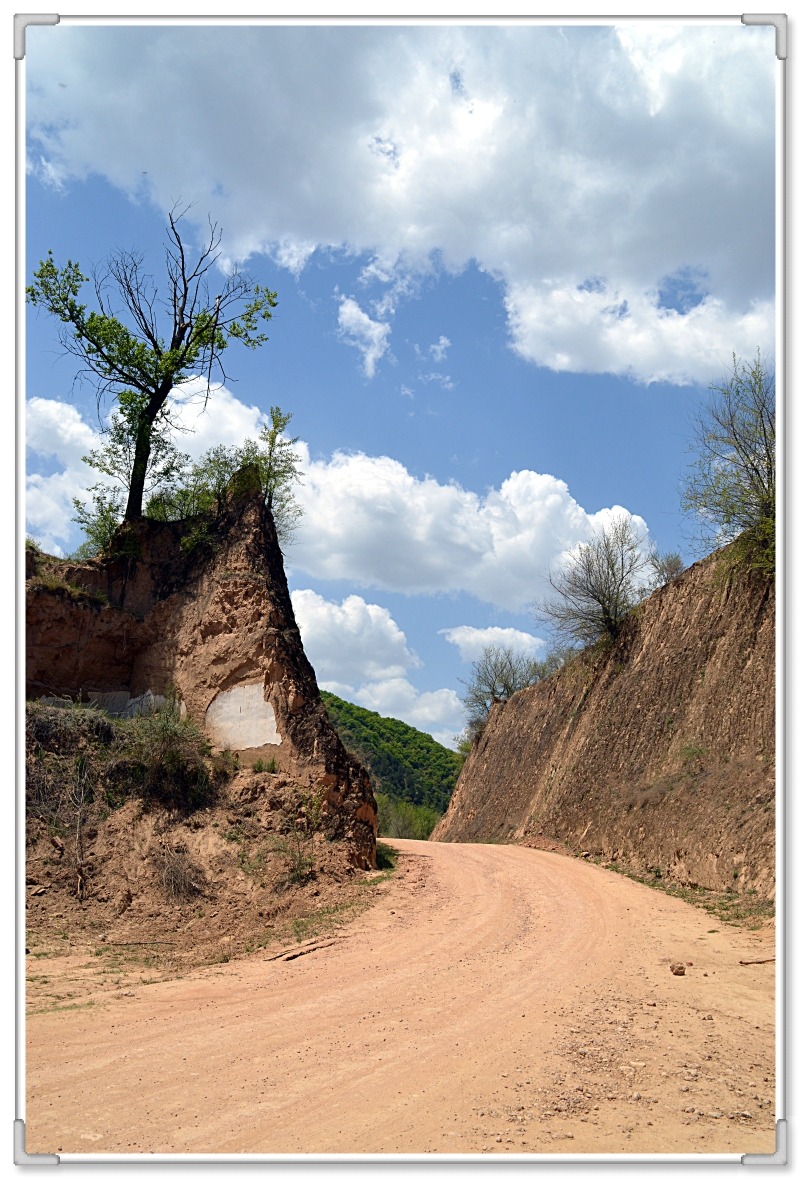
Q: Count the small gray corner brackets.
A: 4